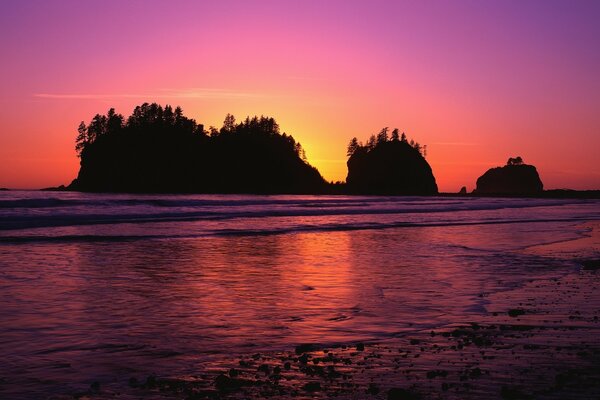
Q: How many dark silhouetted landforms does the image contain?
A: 3